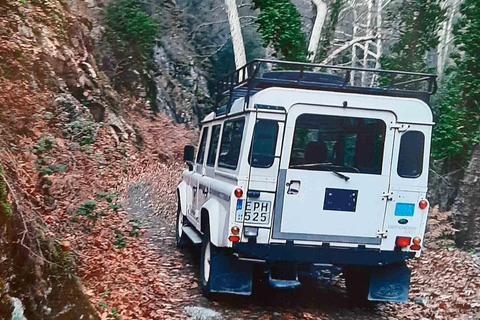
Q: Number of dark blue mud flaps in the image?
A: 2